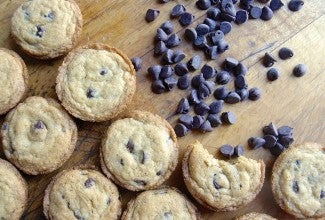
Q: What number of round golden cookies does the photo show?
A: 11